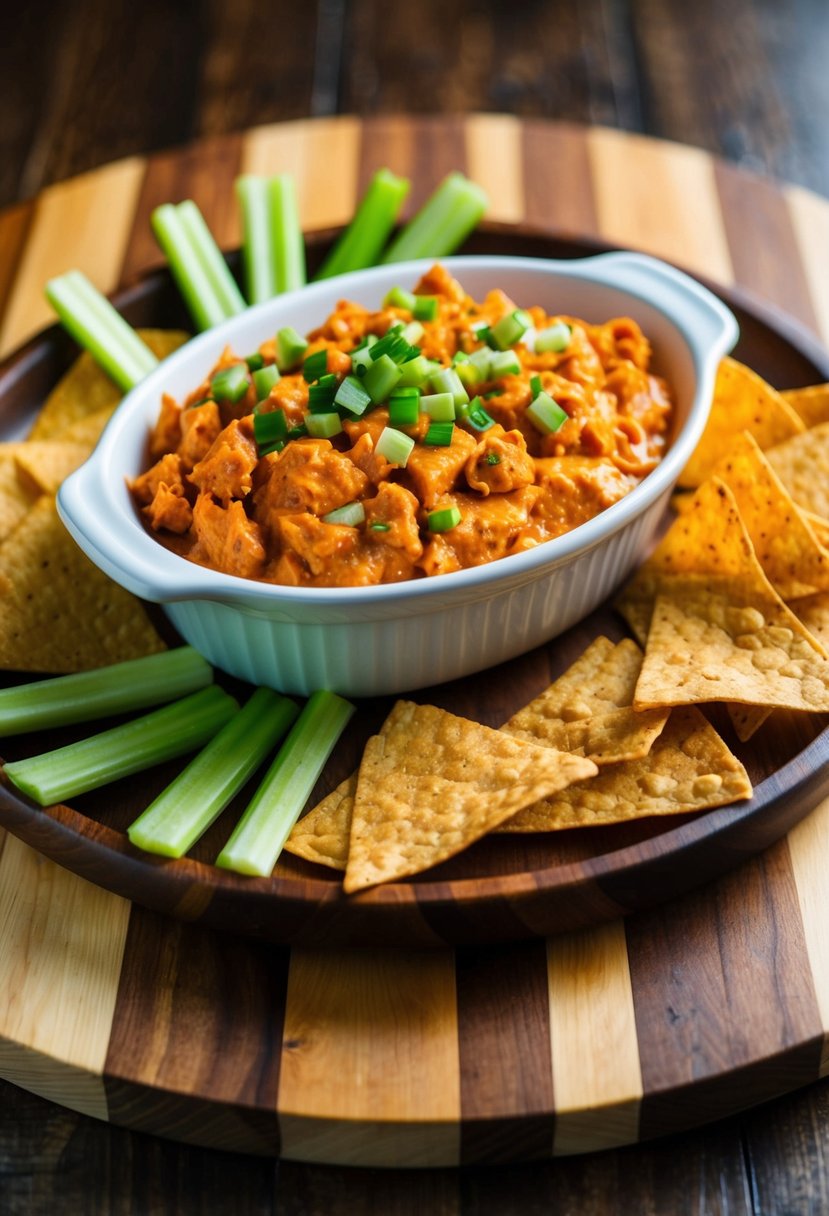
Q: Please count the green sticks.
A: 9